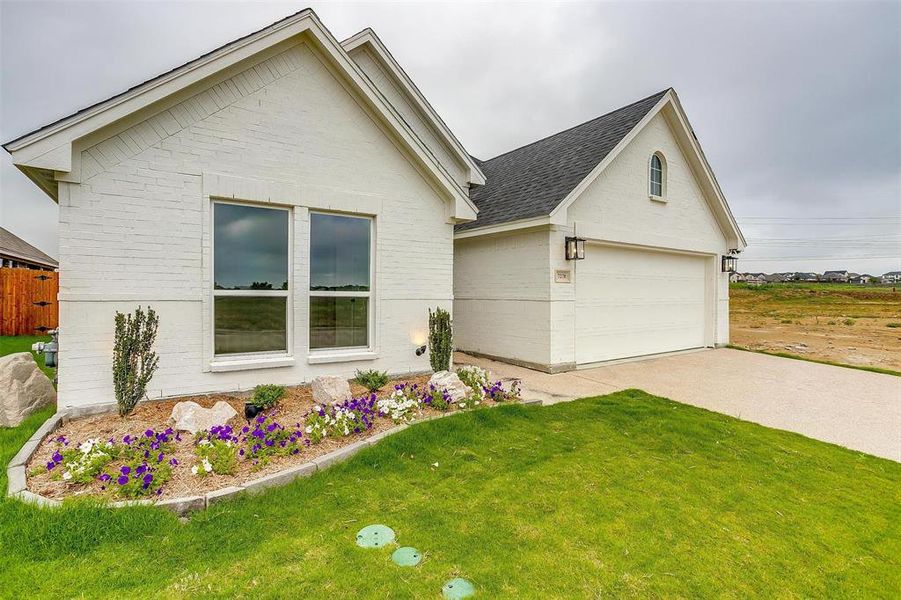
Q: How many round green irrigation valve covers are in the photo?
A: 3